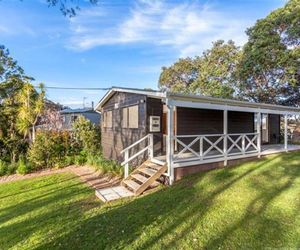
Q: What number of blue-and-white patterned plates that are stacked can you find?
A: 0